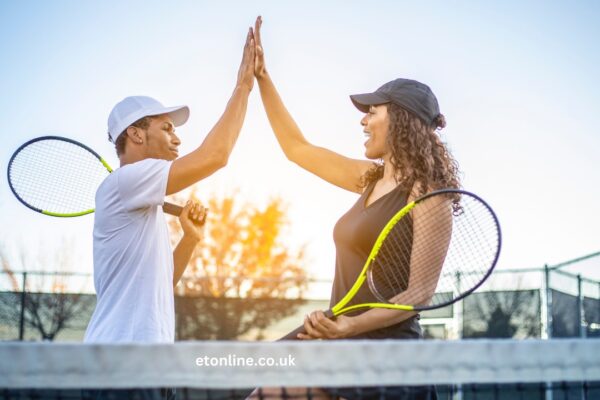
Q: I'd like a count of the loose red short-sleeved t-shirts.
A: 0